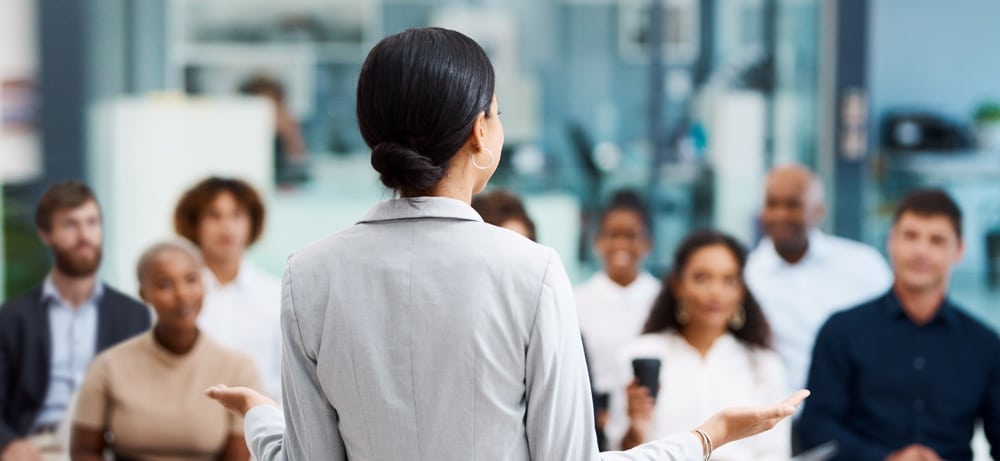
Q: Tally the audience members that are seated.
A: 8